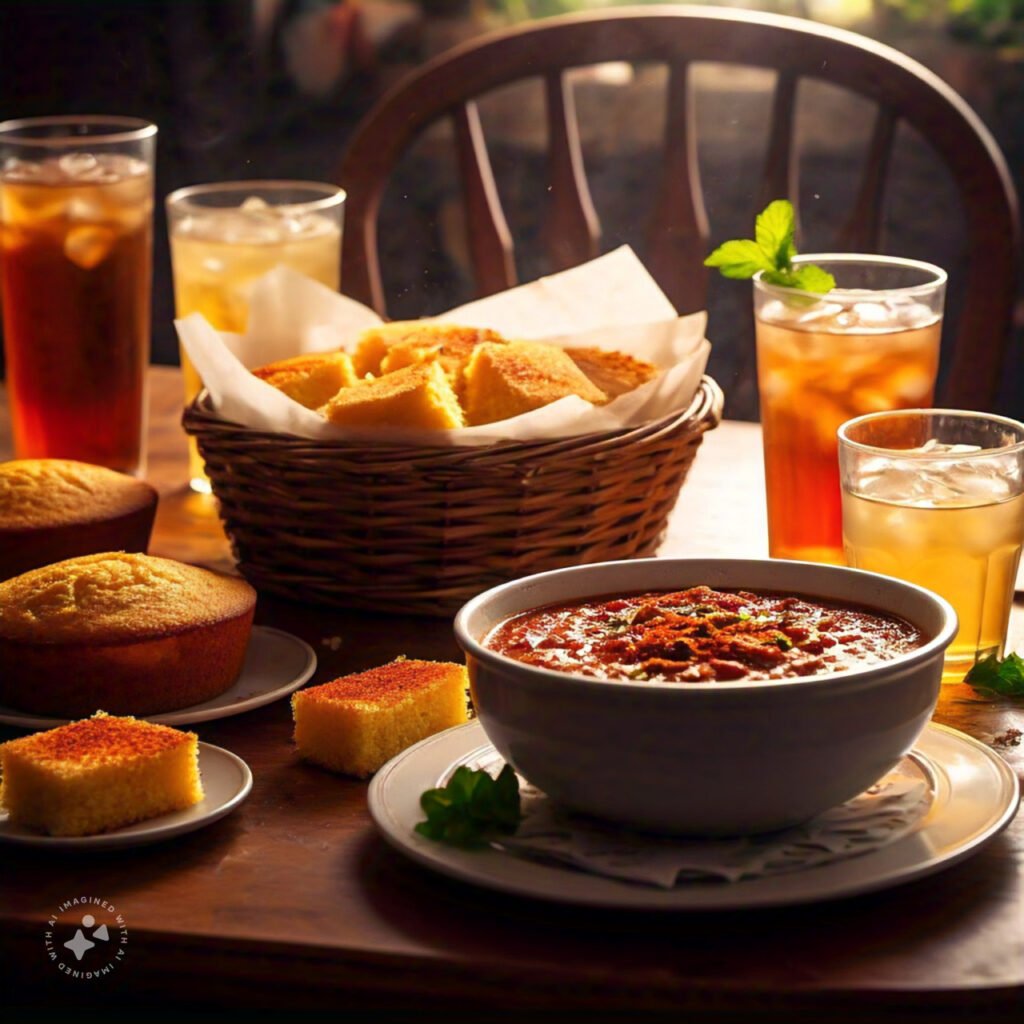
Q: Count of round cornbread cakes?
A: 2